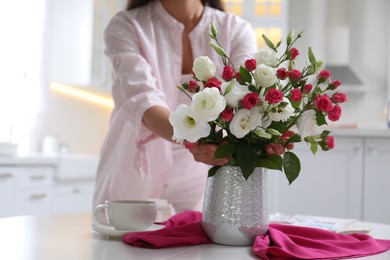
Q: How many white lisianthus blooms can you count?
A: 9